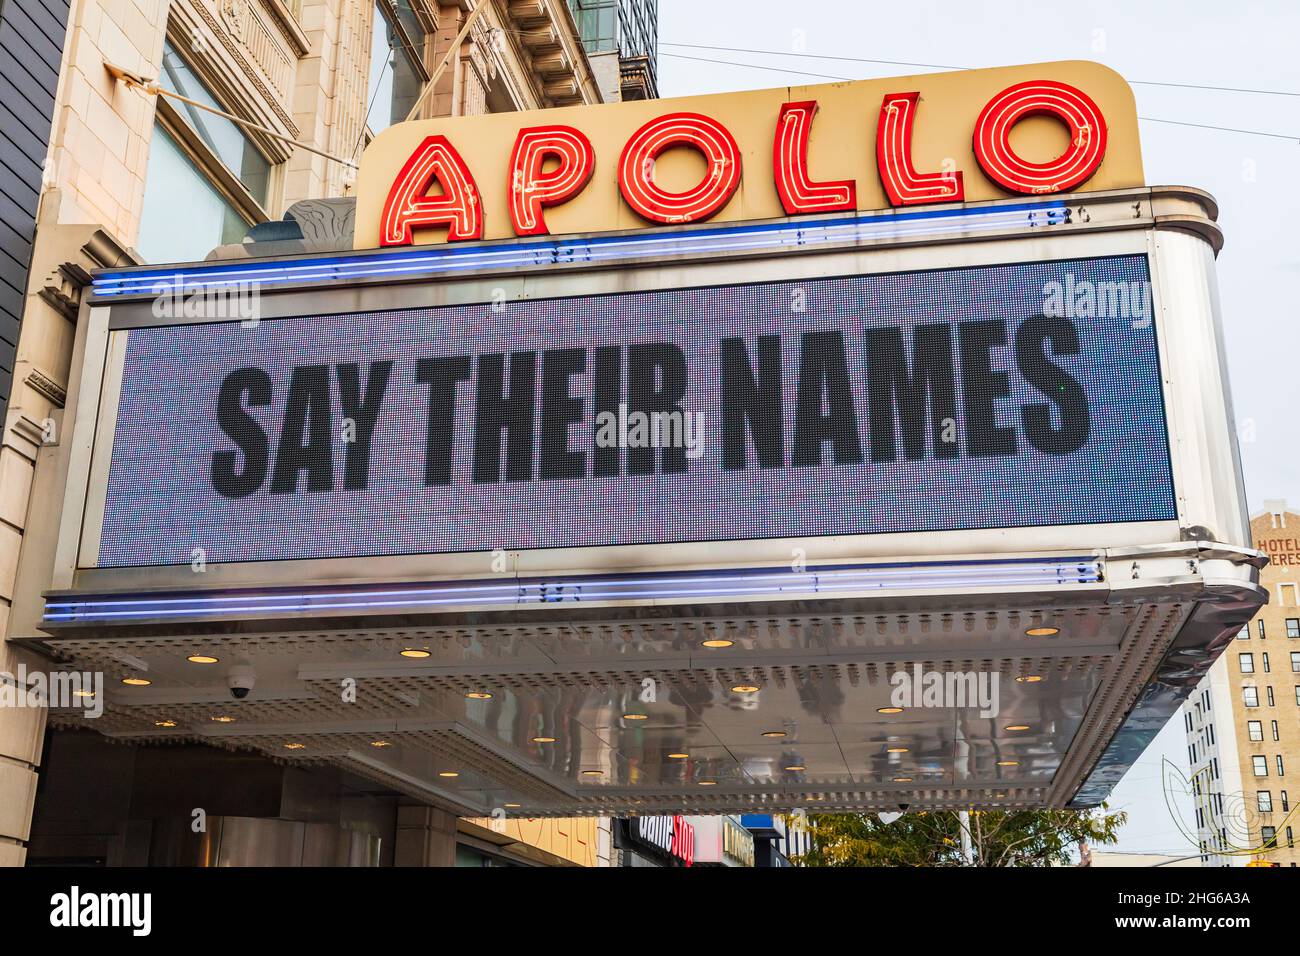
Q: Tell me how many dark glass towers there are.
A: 1